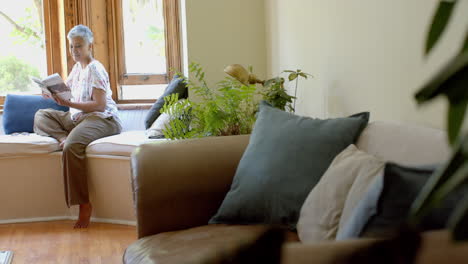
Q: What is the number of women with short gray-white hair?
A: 1